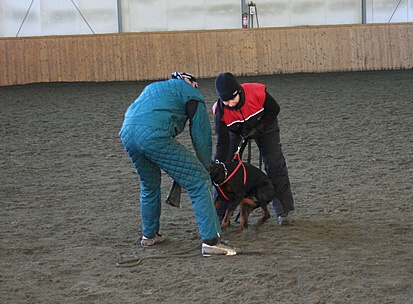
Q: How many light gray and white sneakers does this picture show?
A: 2